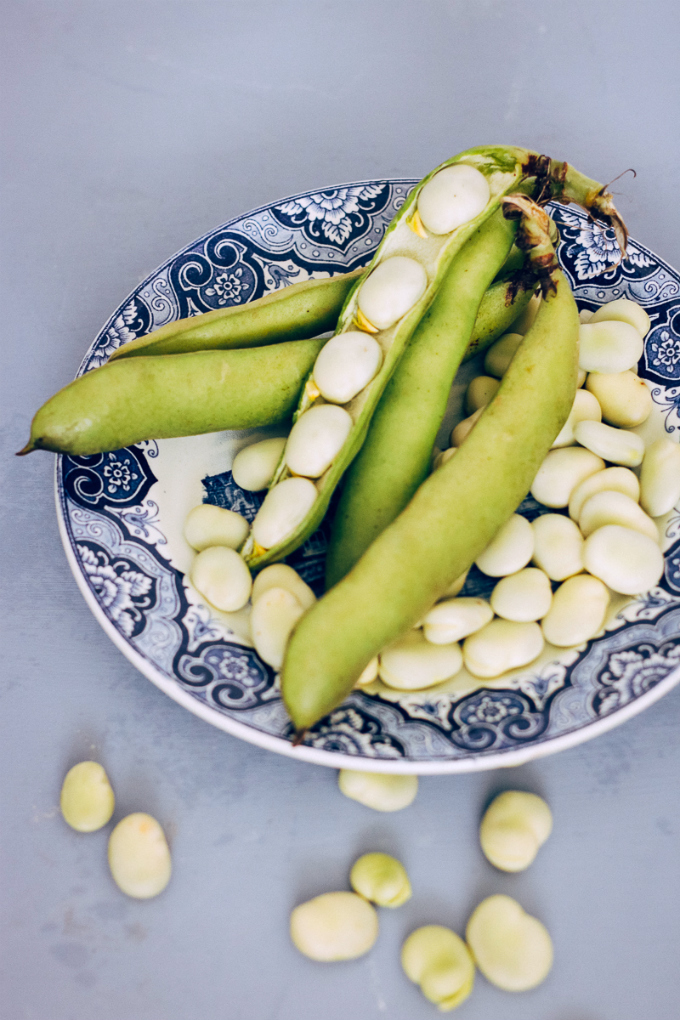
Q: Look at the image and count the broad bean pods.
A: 5